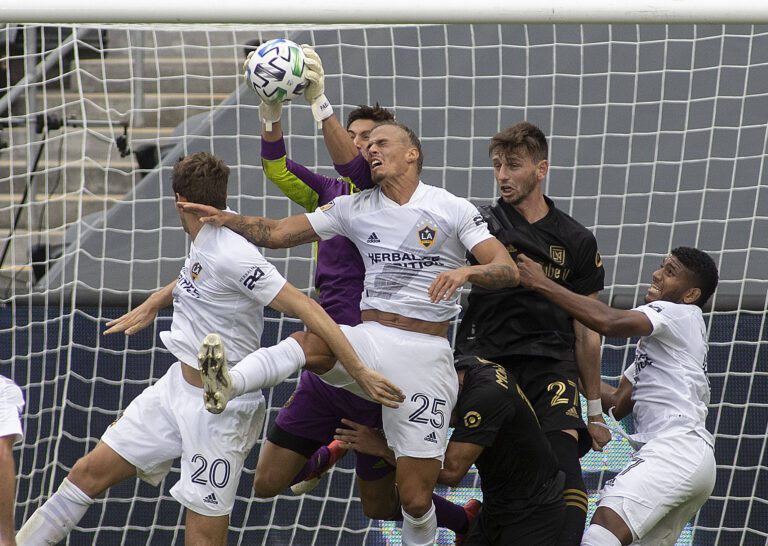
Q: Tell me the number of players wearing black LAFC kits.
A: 2